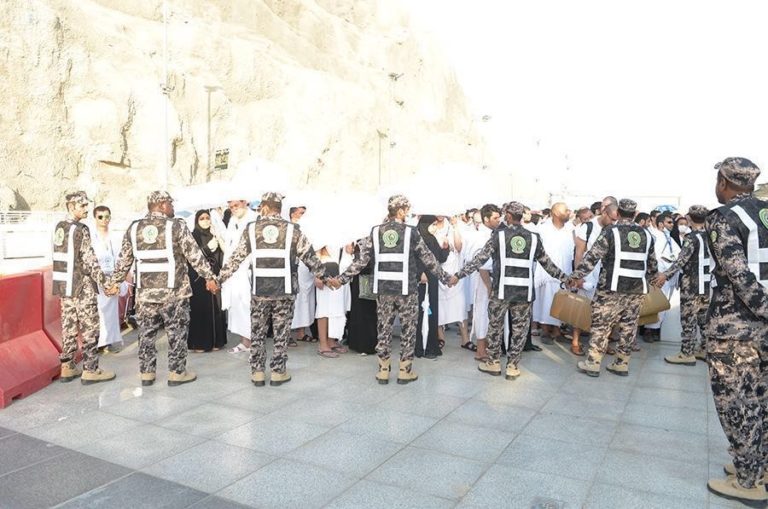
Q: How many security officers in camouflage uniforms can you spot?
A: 8